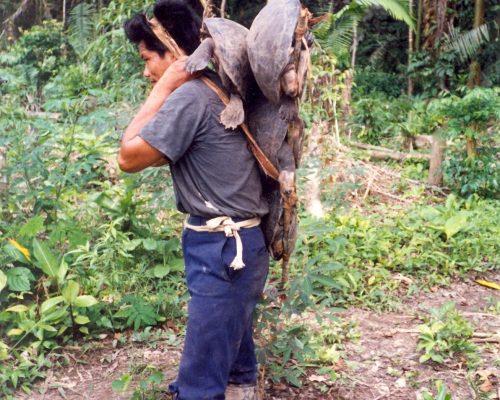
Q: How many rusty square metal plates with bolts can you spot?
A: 0